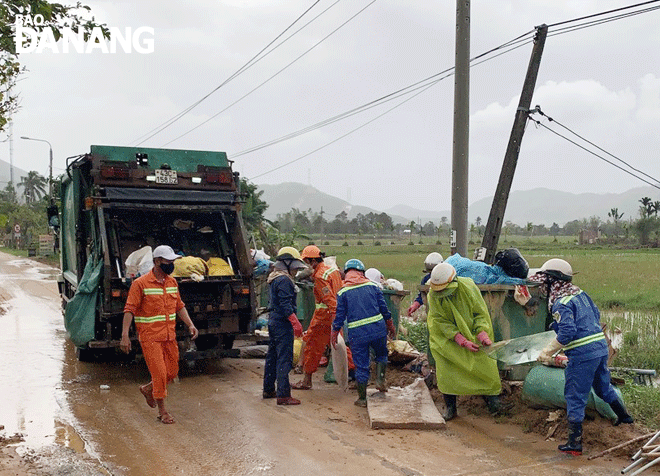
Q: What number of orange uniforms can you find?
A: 2